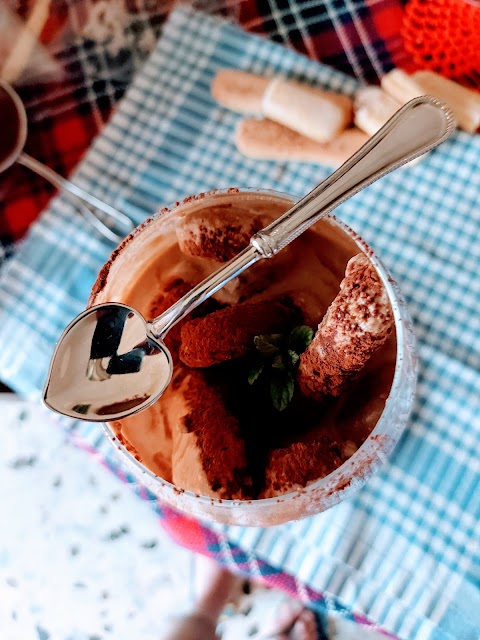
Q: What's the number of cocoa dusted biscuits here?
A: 5